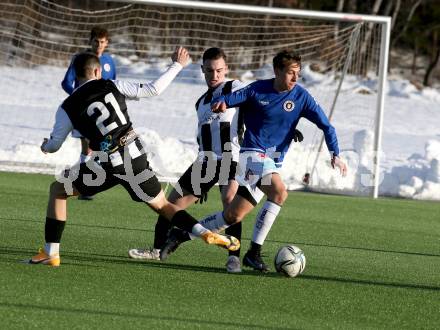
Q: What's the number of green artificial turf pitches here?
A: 1